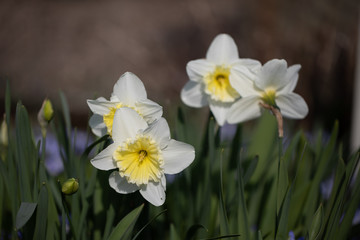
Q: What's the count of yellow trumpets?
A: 3